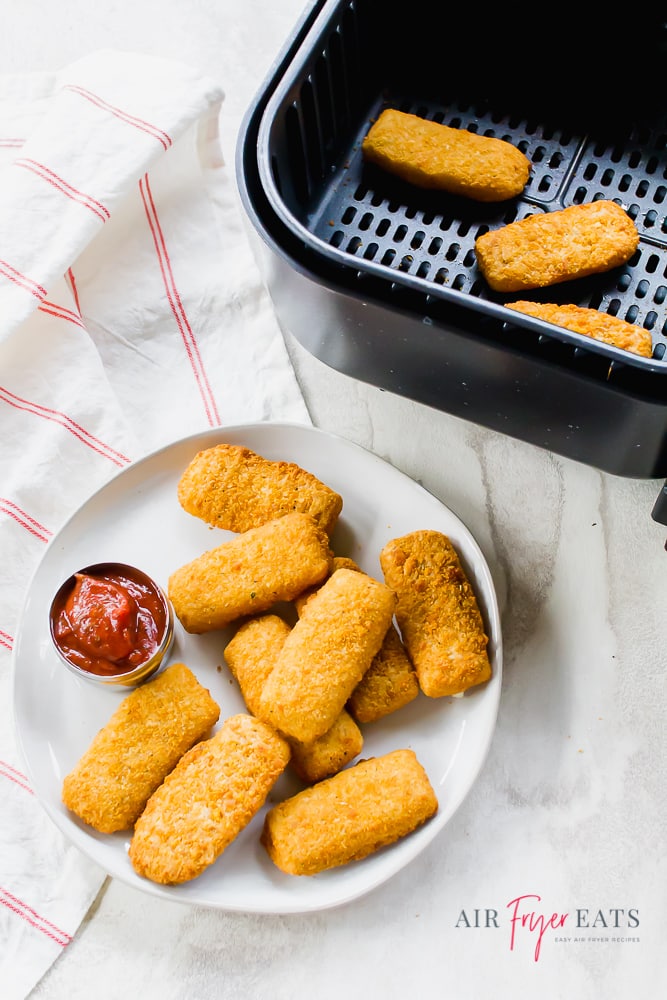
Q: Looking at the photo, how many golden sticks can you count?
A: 12